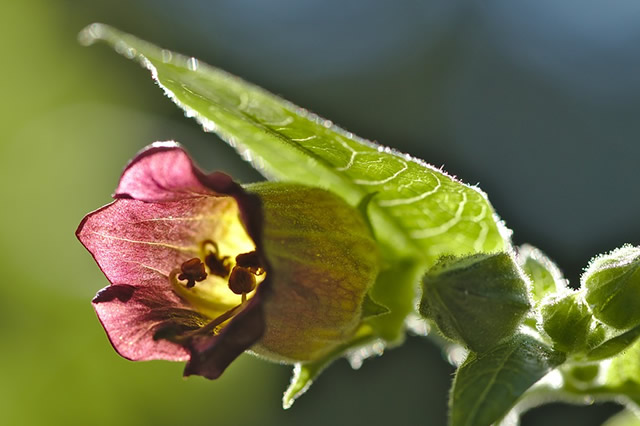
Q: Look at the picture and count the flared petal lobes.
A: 5